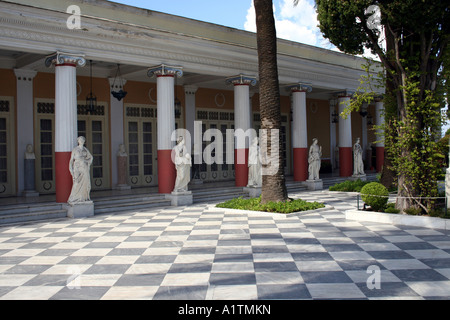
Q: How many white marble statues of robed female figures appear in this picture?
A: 5